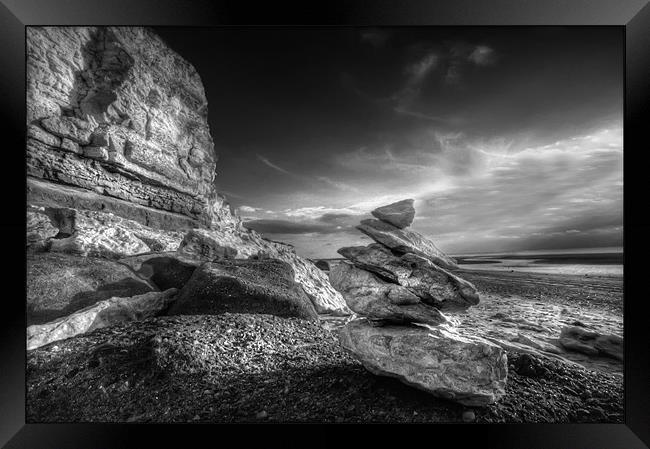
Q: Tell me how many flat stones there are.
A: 5